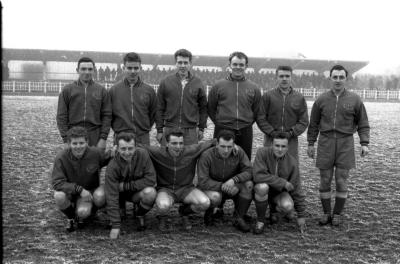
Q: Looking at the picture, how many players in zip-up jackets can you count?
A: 11